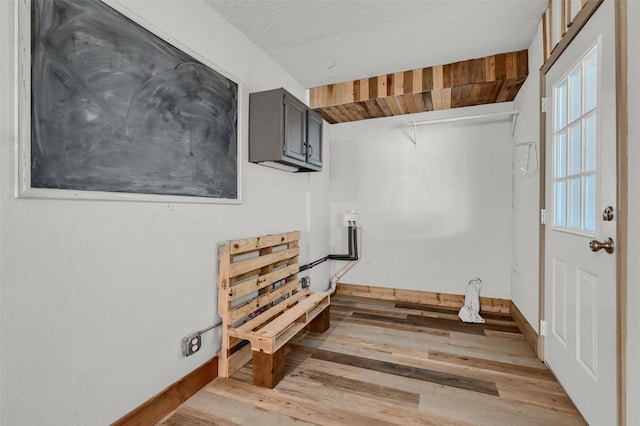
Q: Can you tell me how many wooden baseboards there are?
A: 3